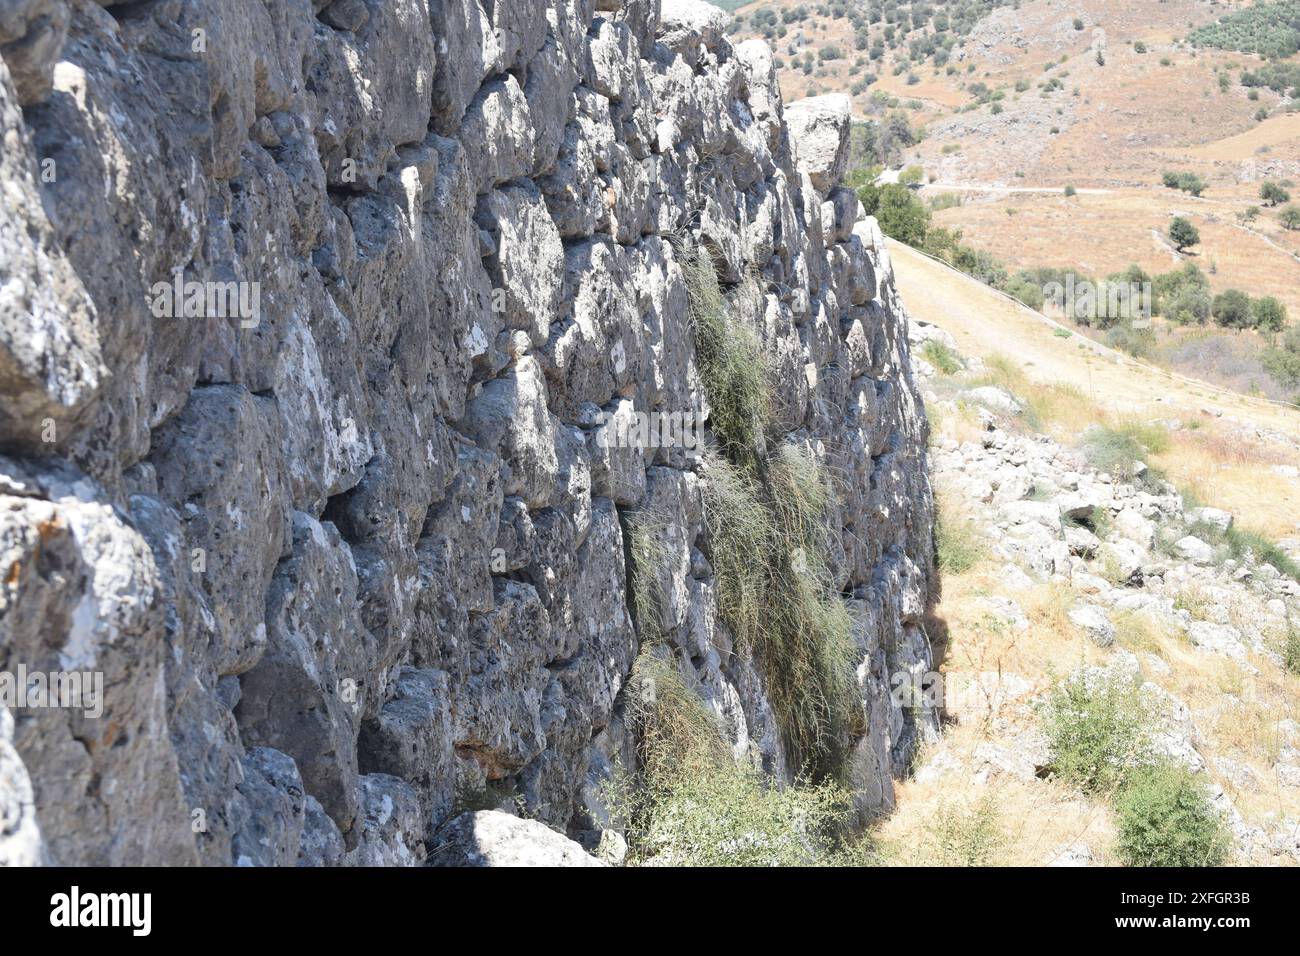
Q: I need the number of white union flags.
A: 0